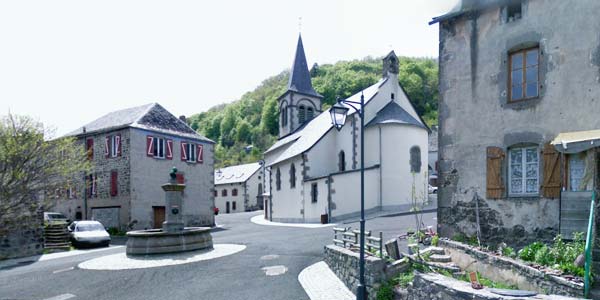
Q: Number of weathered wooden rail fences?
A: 1